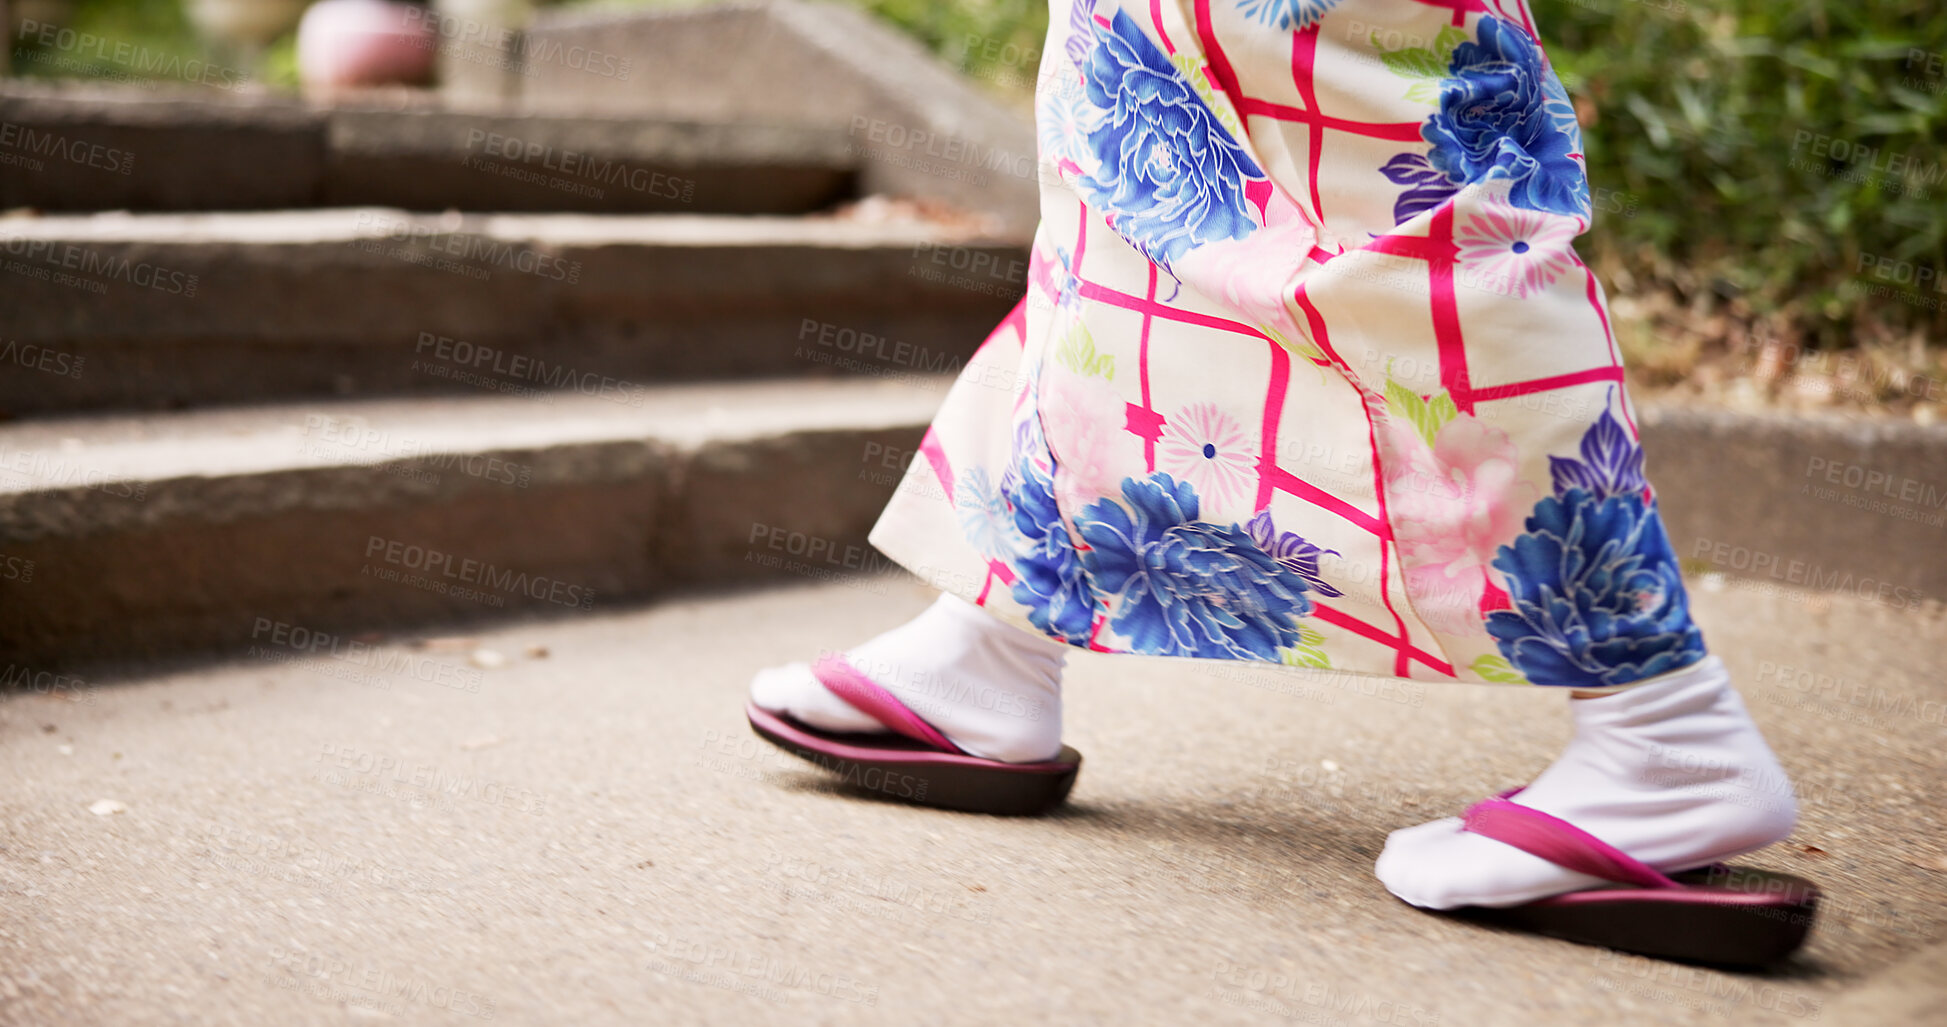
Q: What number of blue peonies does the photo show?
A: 5